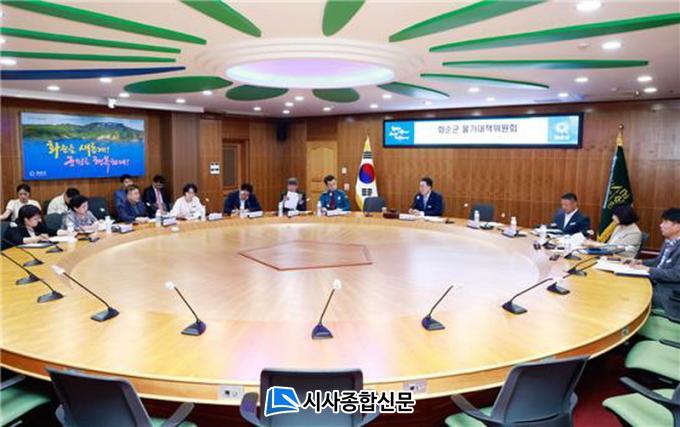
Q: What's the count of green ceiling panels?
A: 13